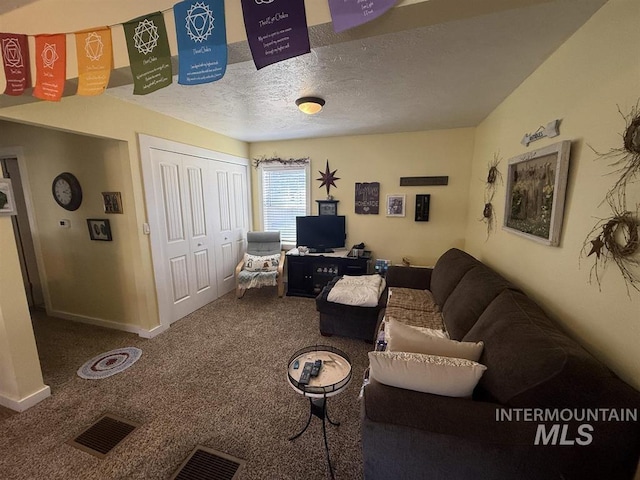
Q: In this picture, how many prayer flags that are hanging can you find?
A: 7